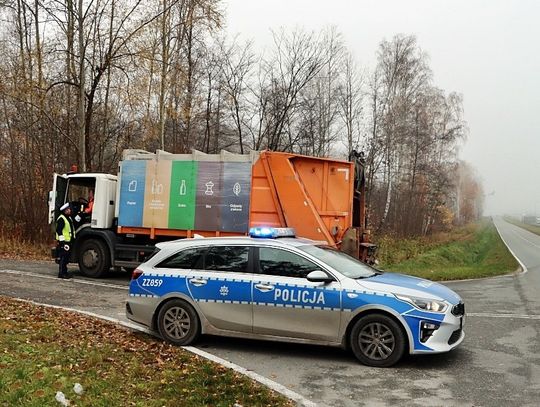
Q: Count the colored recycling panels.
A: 5